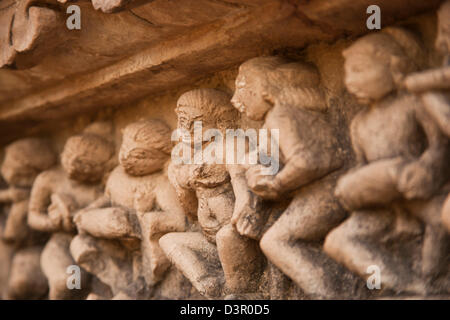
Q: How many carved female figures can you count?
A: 1